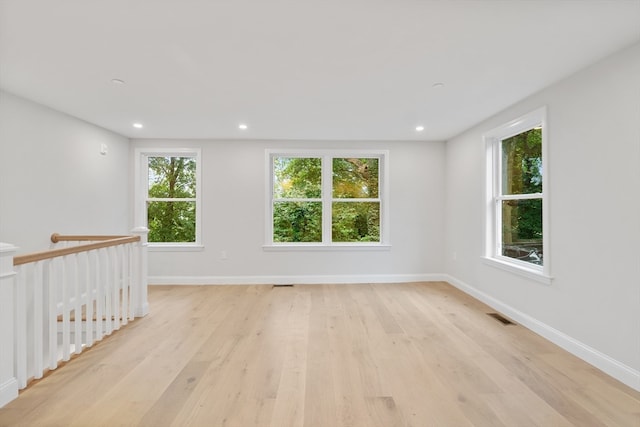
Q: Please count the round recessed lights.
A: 3